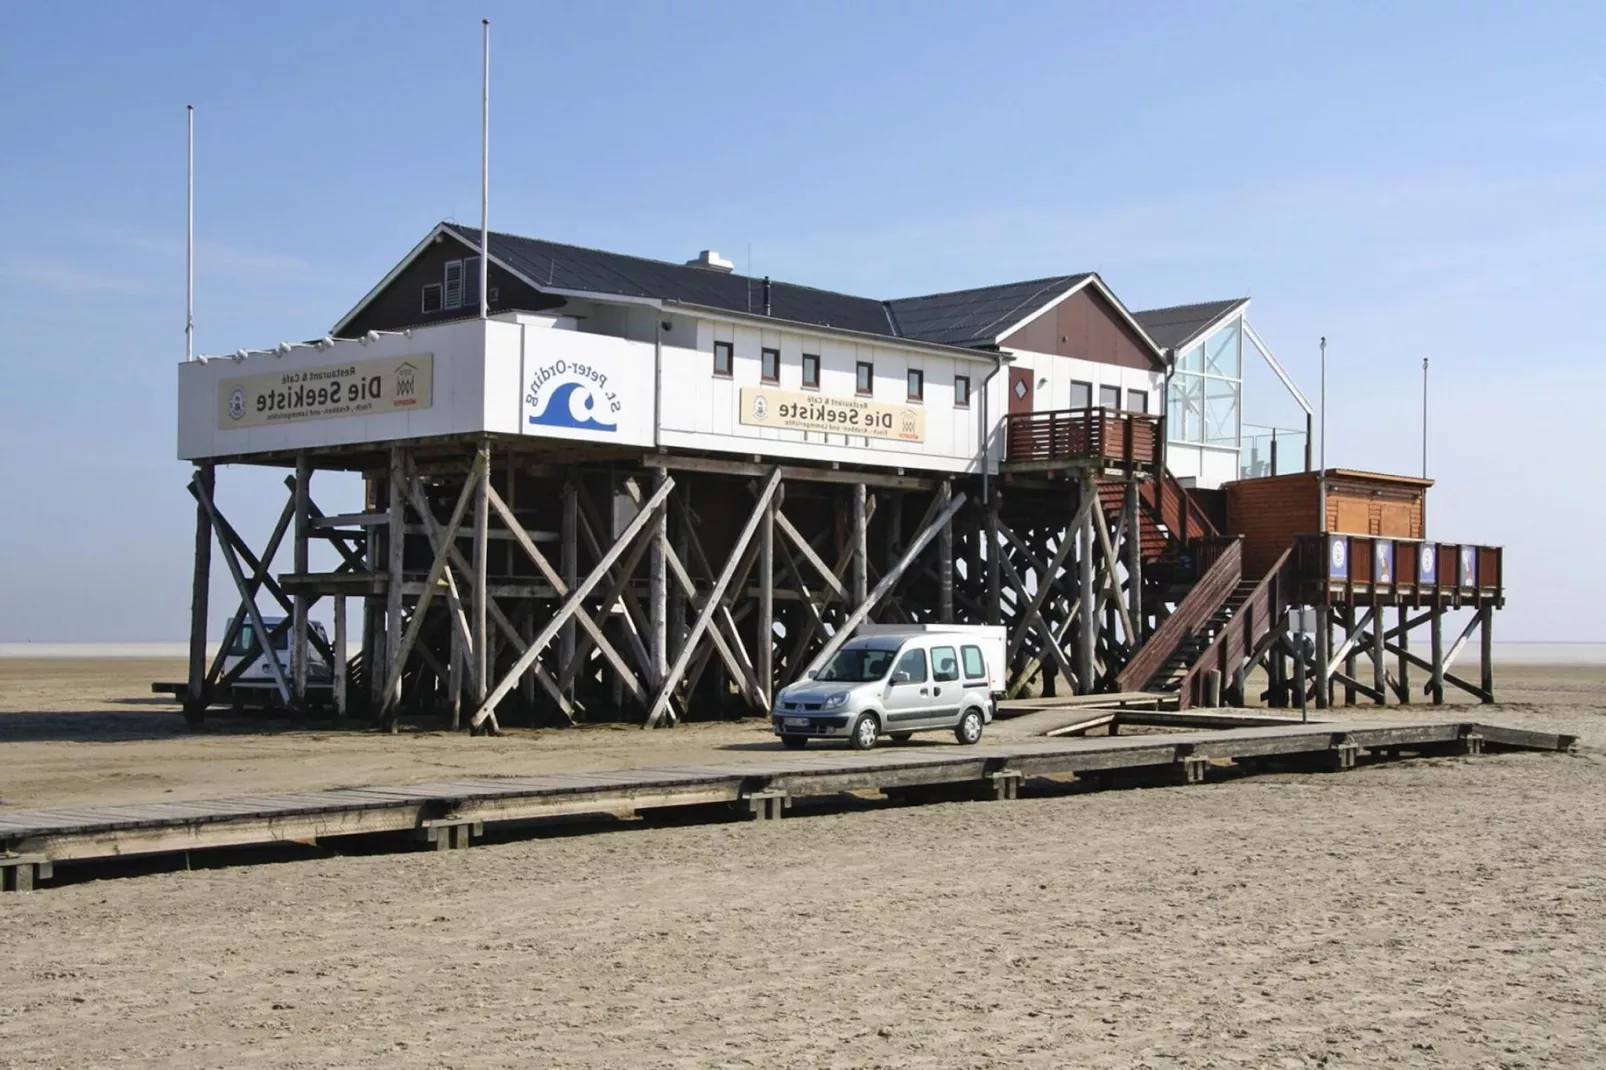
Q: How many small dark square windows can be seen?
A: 6